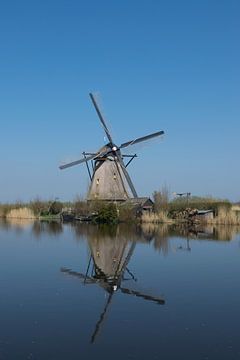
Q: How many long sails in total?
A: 4